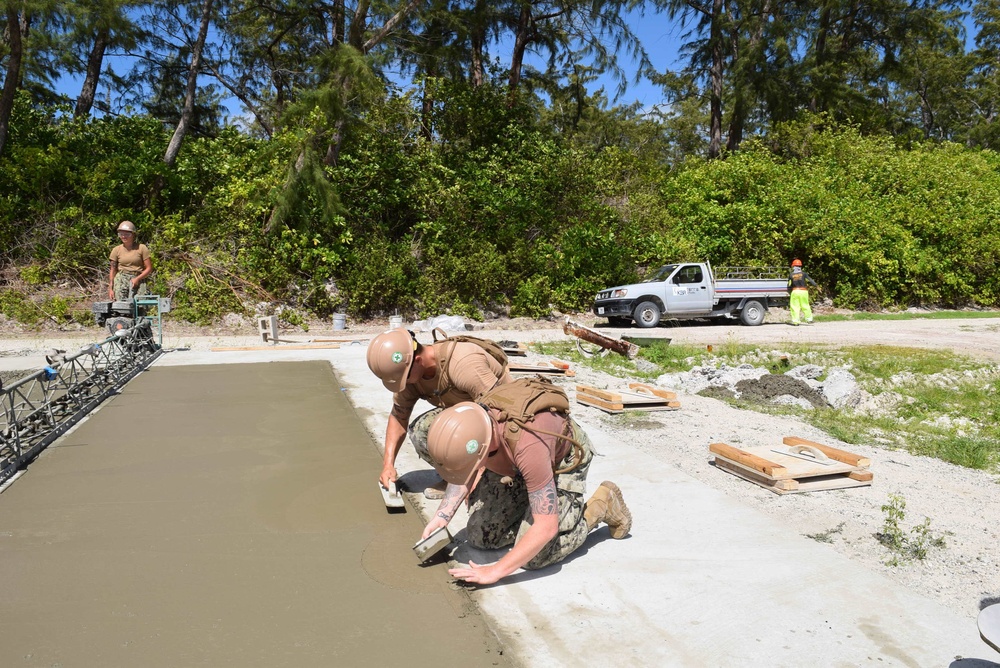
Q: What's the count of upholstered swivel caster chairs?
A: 0